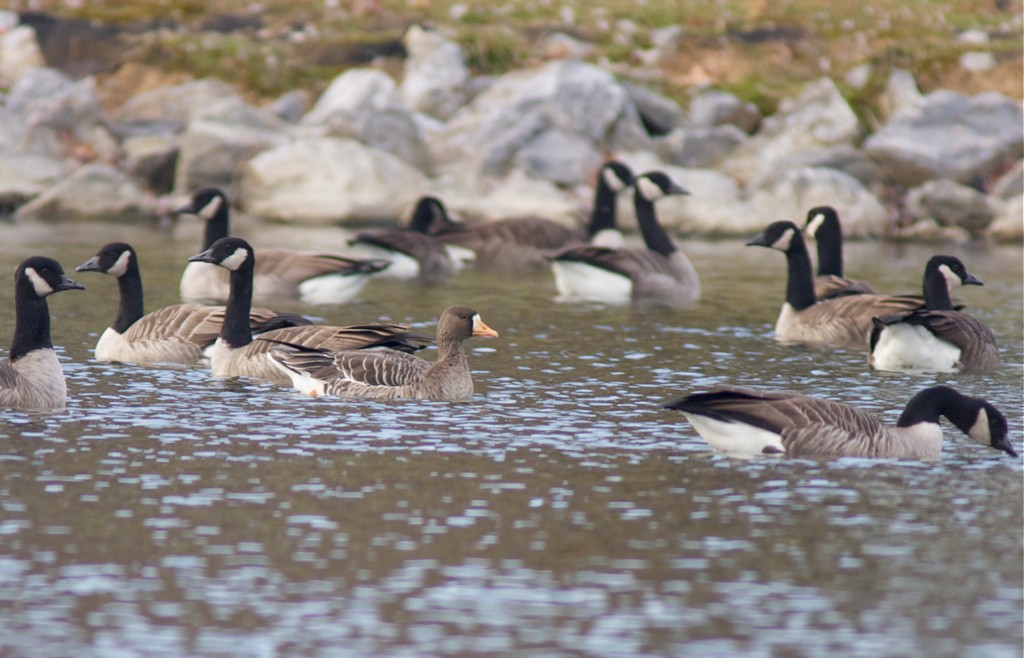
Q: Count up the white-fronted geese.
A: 1